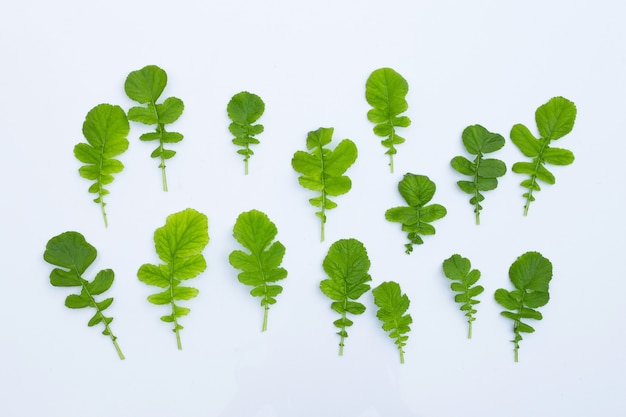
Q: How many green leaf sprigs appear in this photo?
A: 15